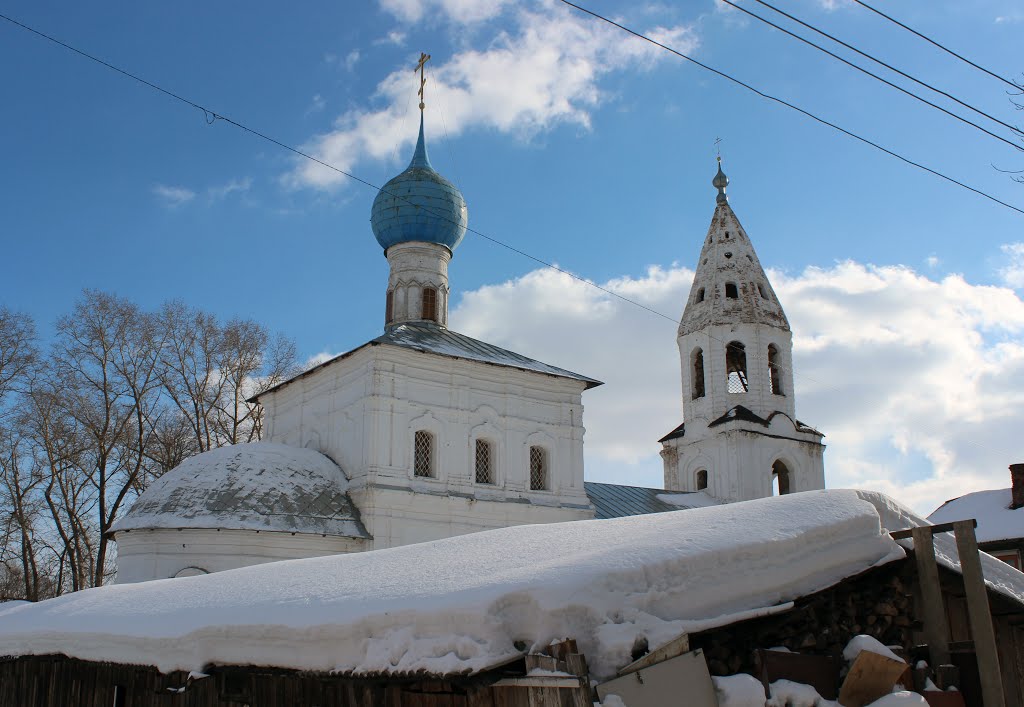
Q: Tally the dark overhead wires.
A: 5